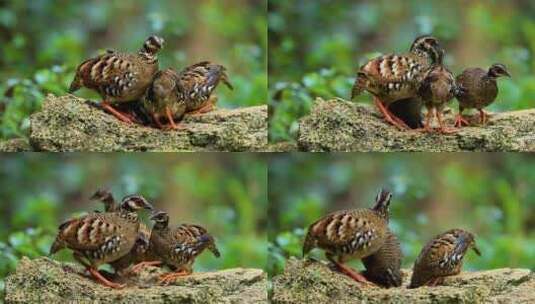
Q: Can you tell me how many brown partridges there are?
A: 12